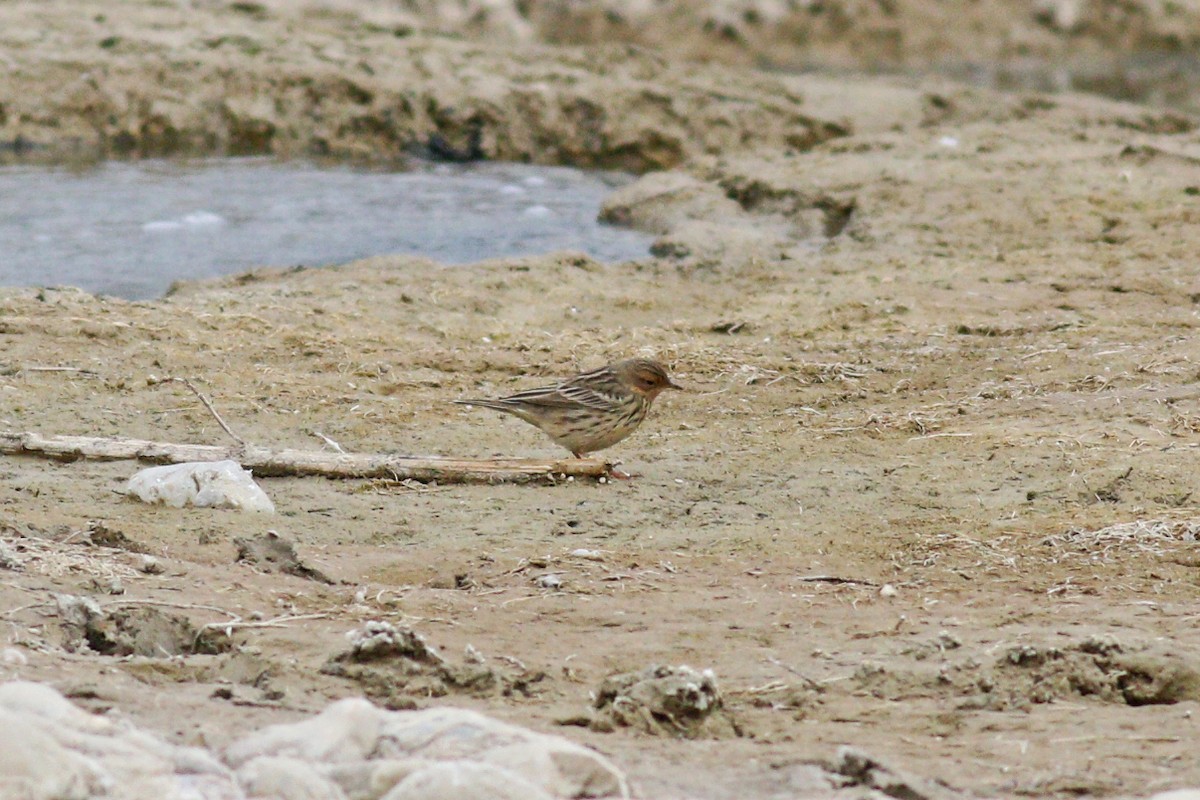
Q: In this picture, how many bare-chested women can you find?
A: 0